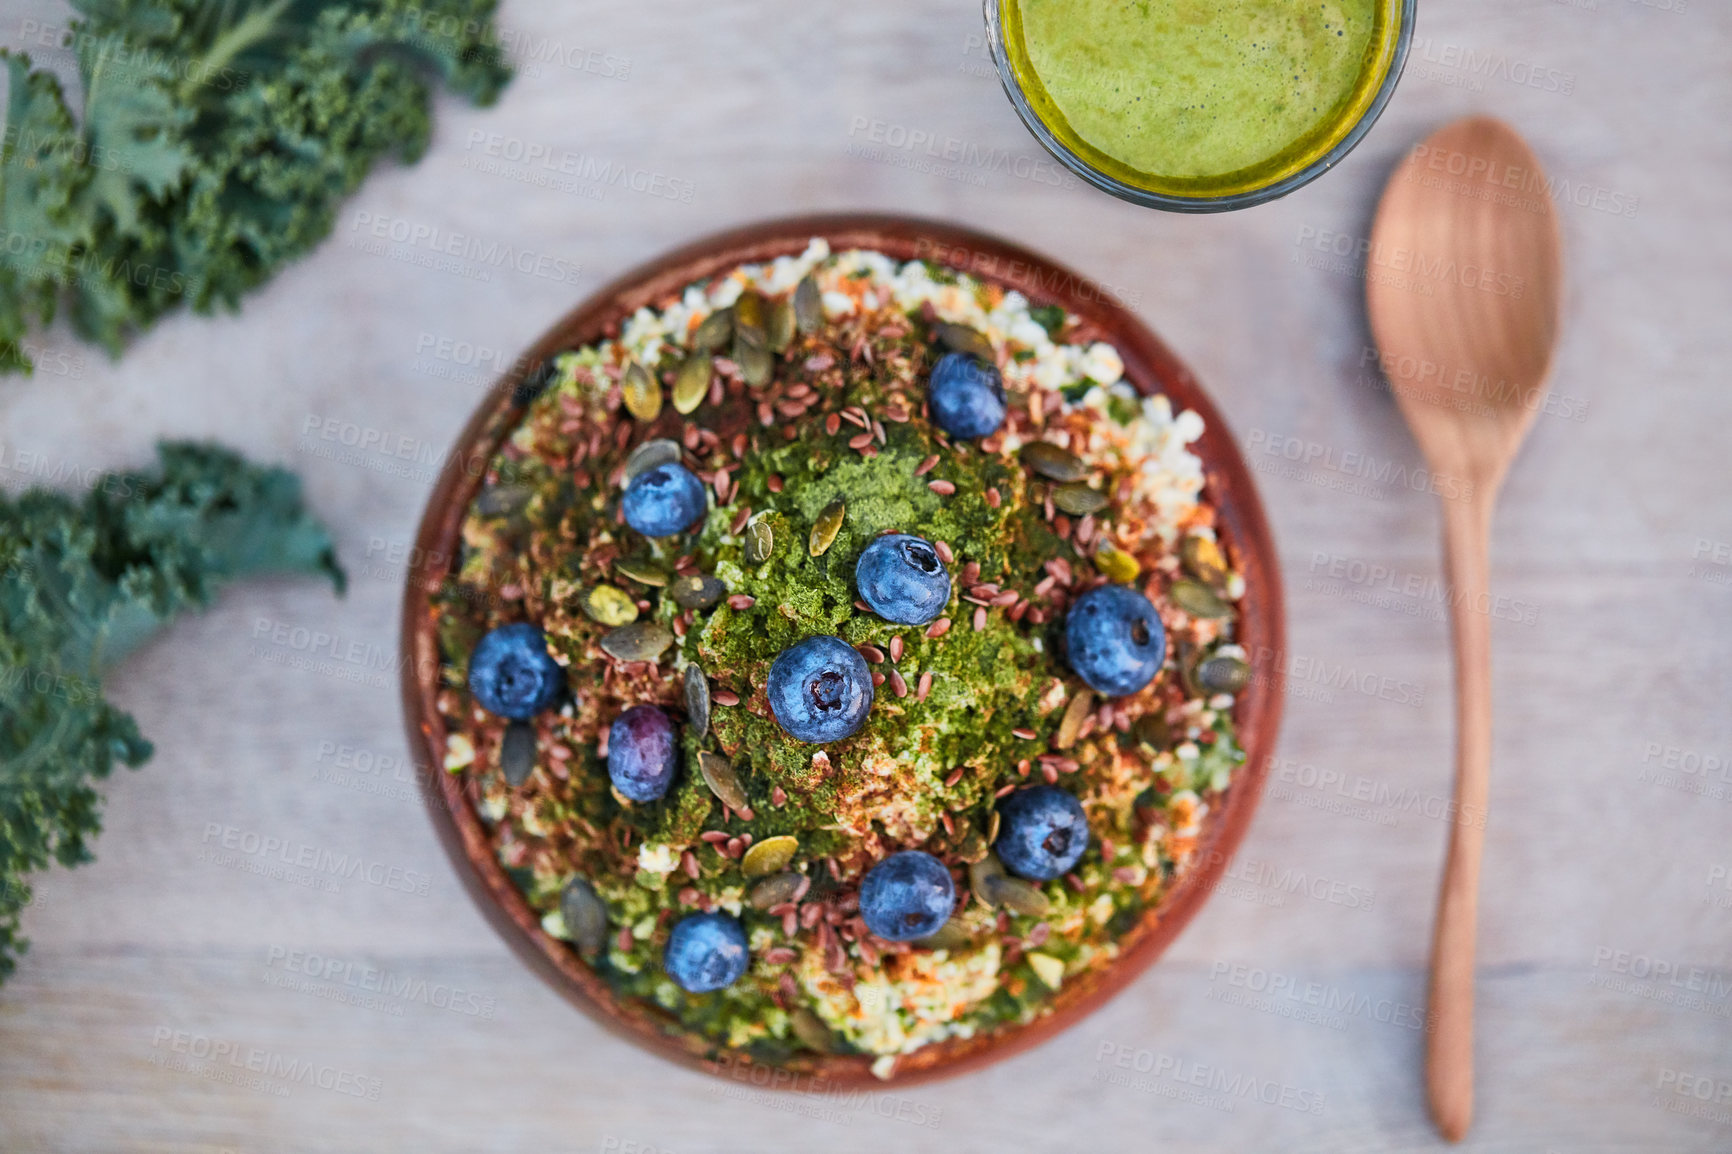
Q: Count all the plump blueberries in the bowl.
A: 10